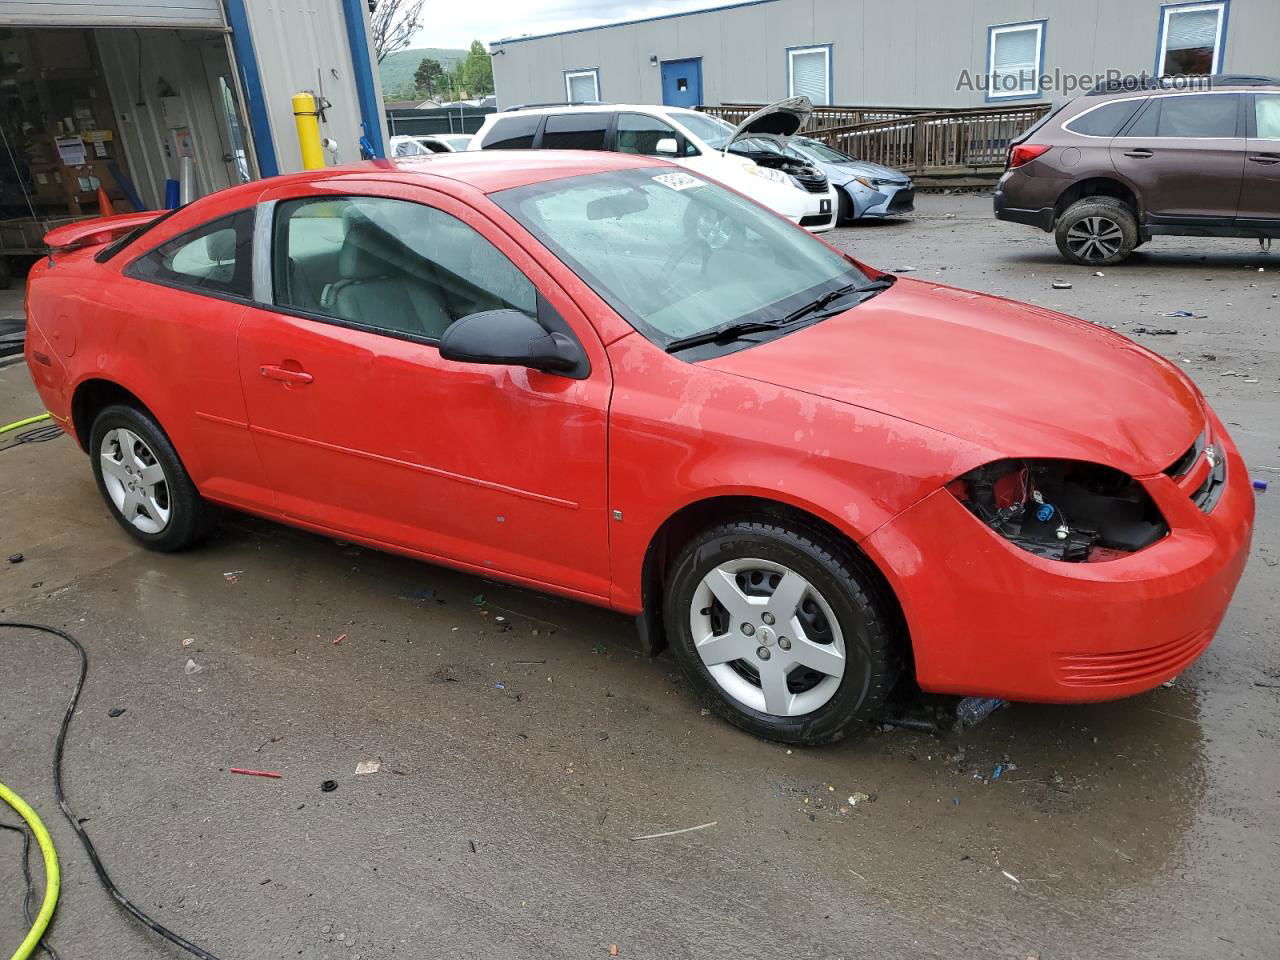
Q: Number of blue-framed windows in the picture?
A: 4